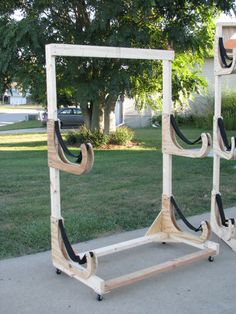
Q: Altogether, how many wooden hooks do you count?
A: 7